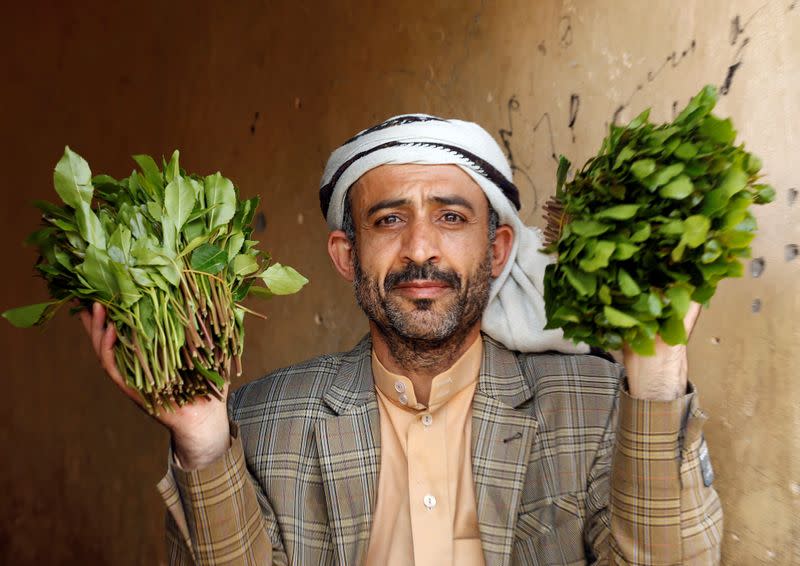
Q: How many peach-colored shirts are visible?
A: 1